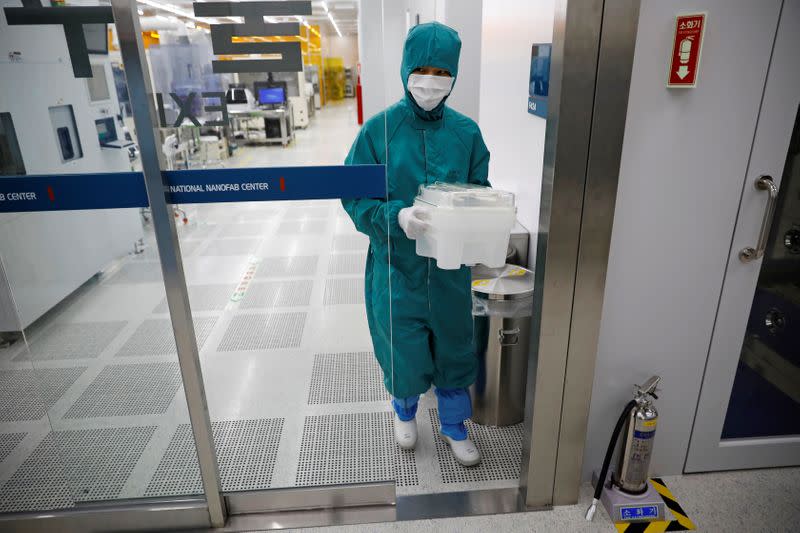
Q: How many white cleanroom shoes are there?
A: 2